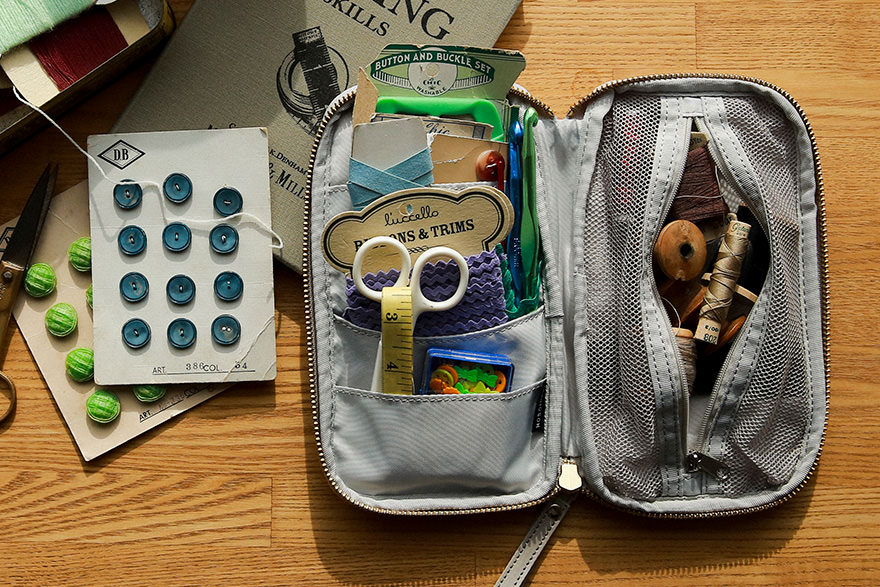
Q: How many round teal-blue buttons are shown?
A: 12